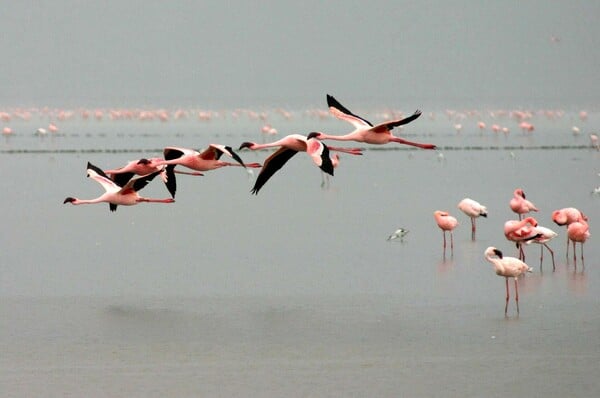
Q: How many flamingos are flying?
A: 5